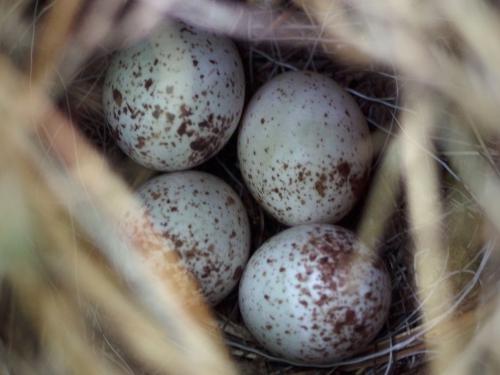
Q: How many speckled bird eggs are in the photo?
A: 4